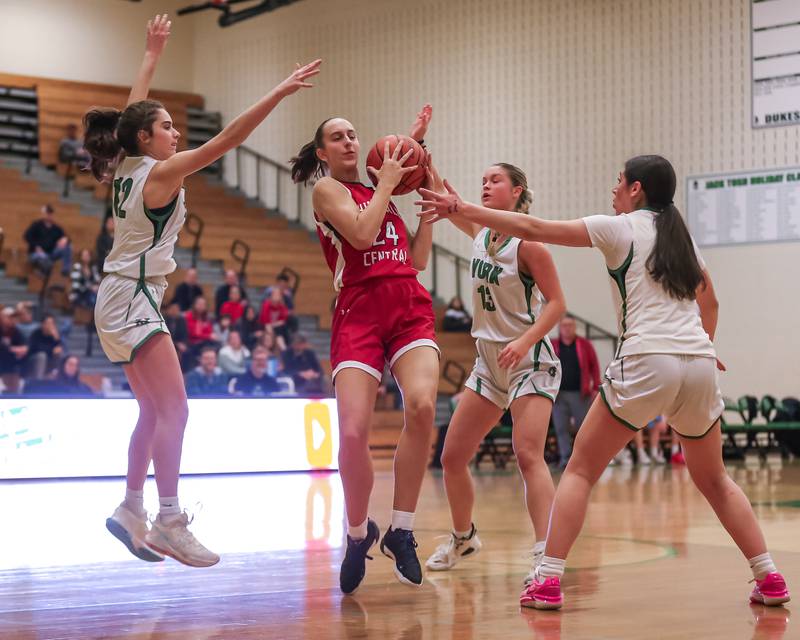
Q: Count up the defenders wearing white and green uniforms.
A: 3